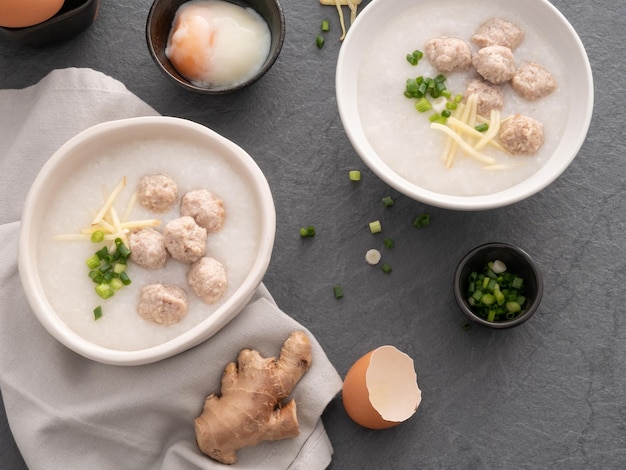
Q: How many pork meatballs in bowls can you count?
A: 12